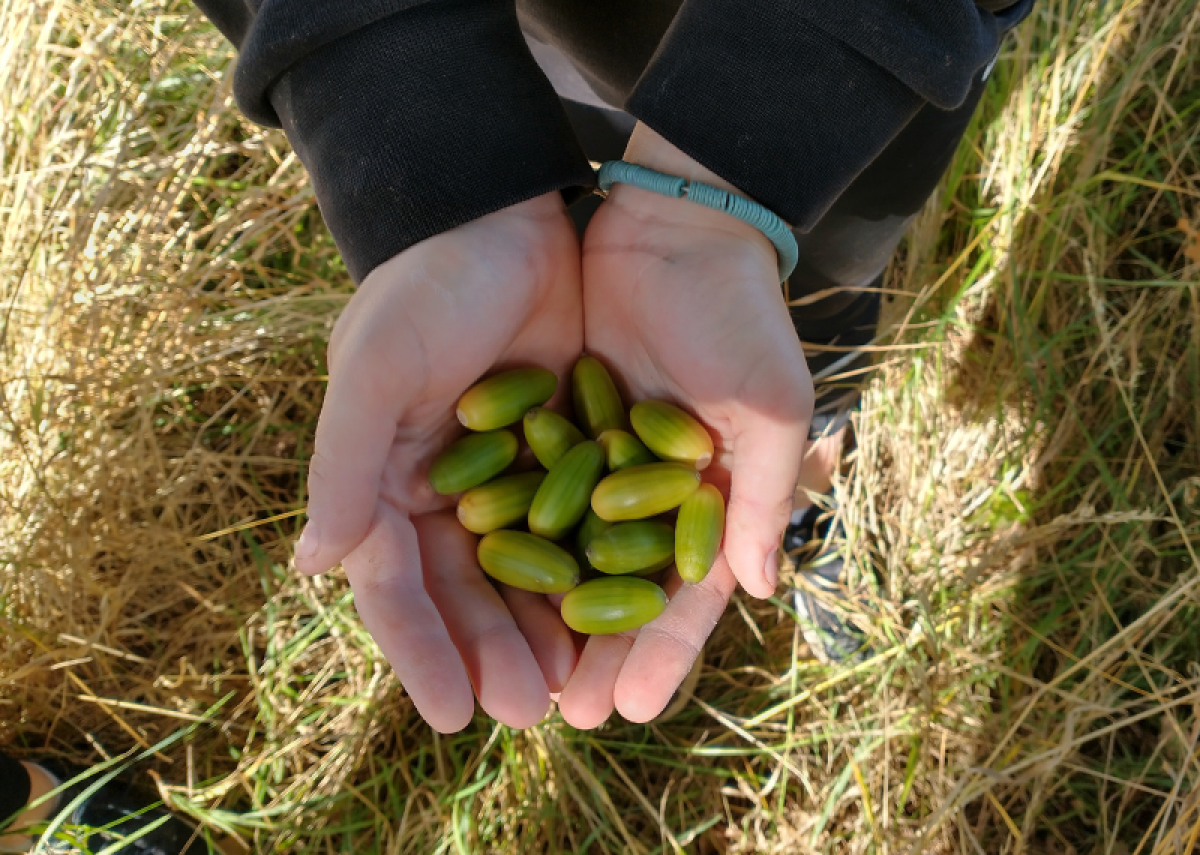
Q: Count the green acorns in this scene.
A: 14